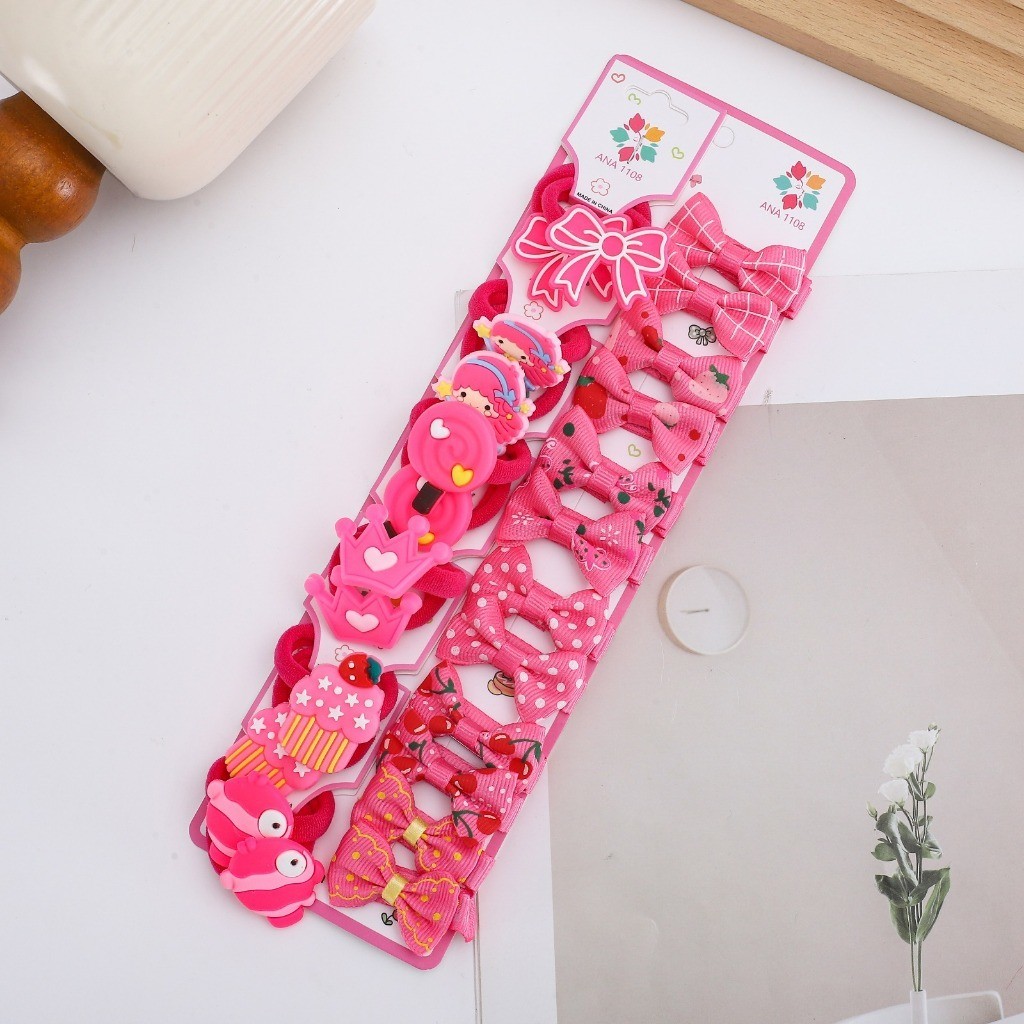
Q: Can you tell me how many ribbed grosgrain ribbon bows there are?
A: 12